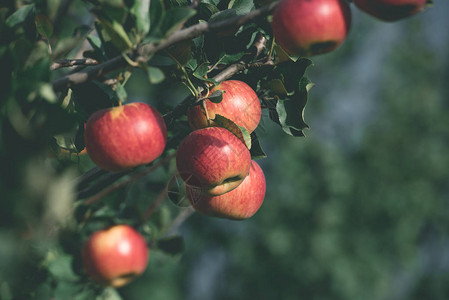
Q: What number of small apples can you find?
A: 7